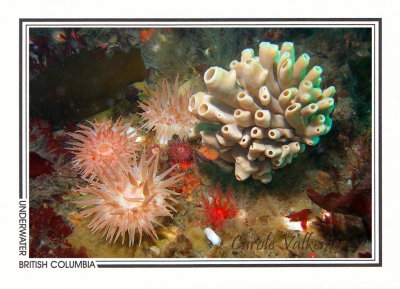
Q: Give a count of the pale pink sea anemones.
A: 3